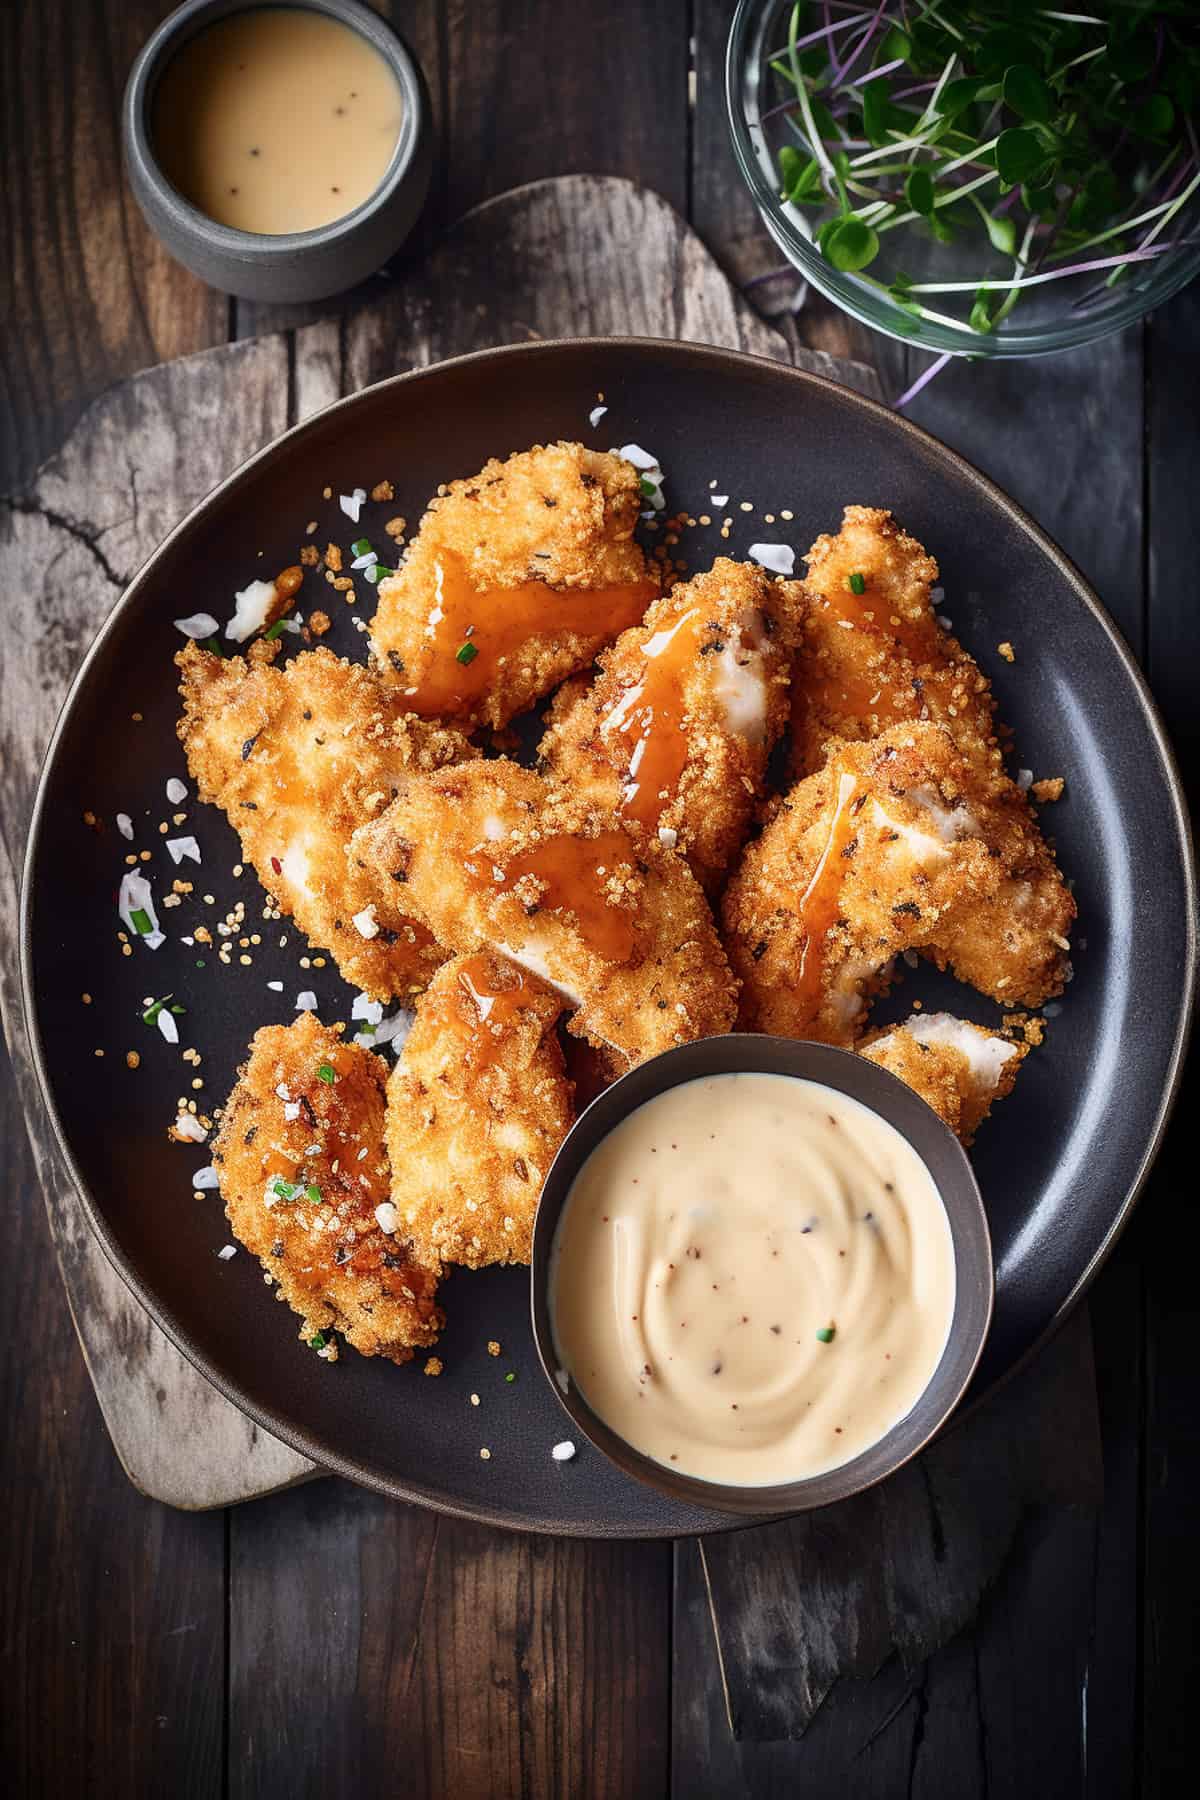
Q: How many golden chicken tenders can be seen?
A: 9